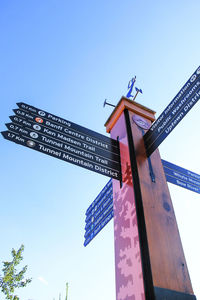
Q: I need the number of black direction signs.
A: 8